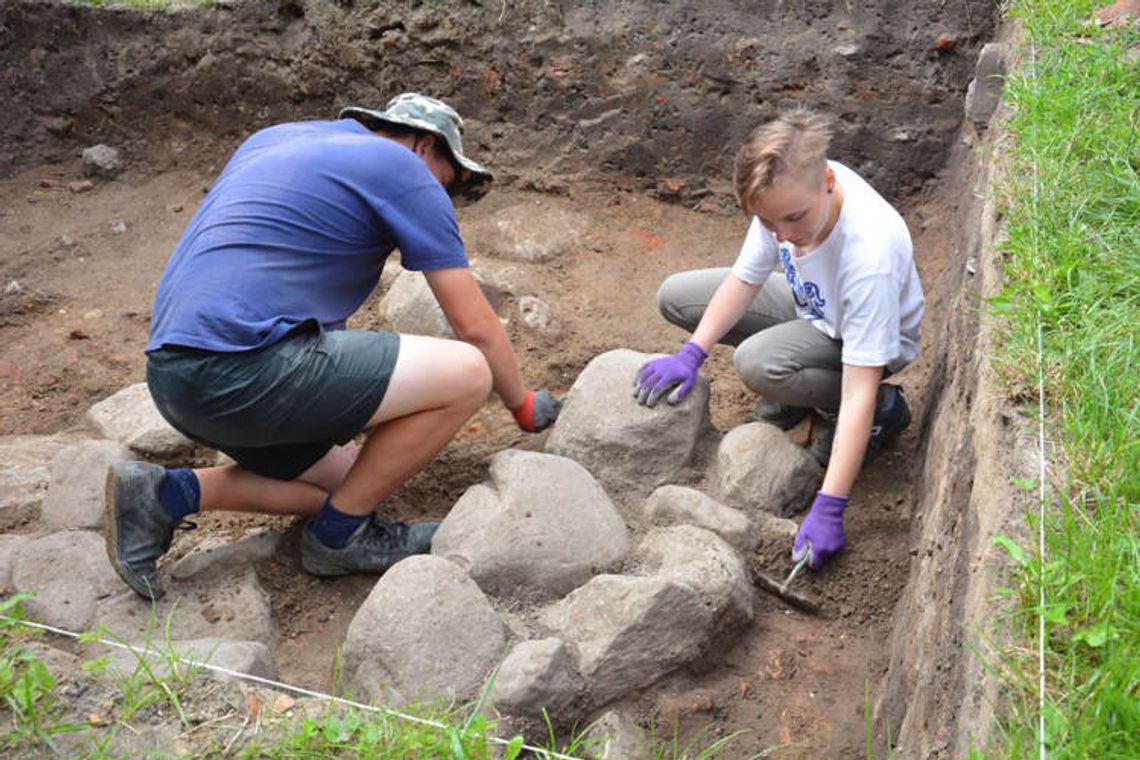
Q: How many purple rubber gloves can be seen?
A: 2